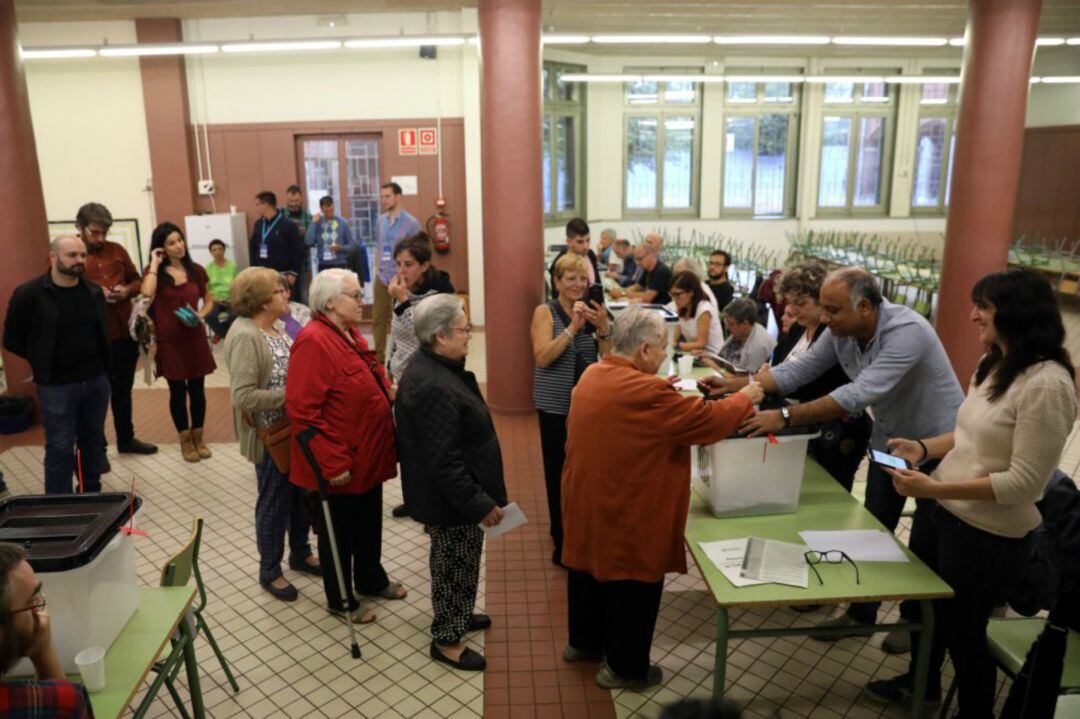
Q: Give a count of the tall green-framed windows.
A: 5